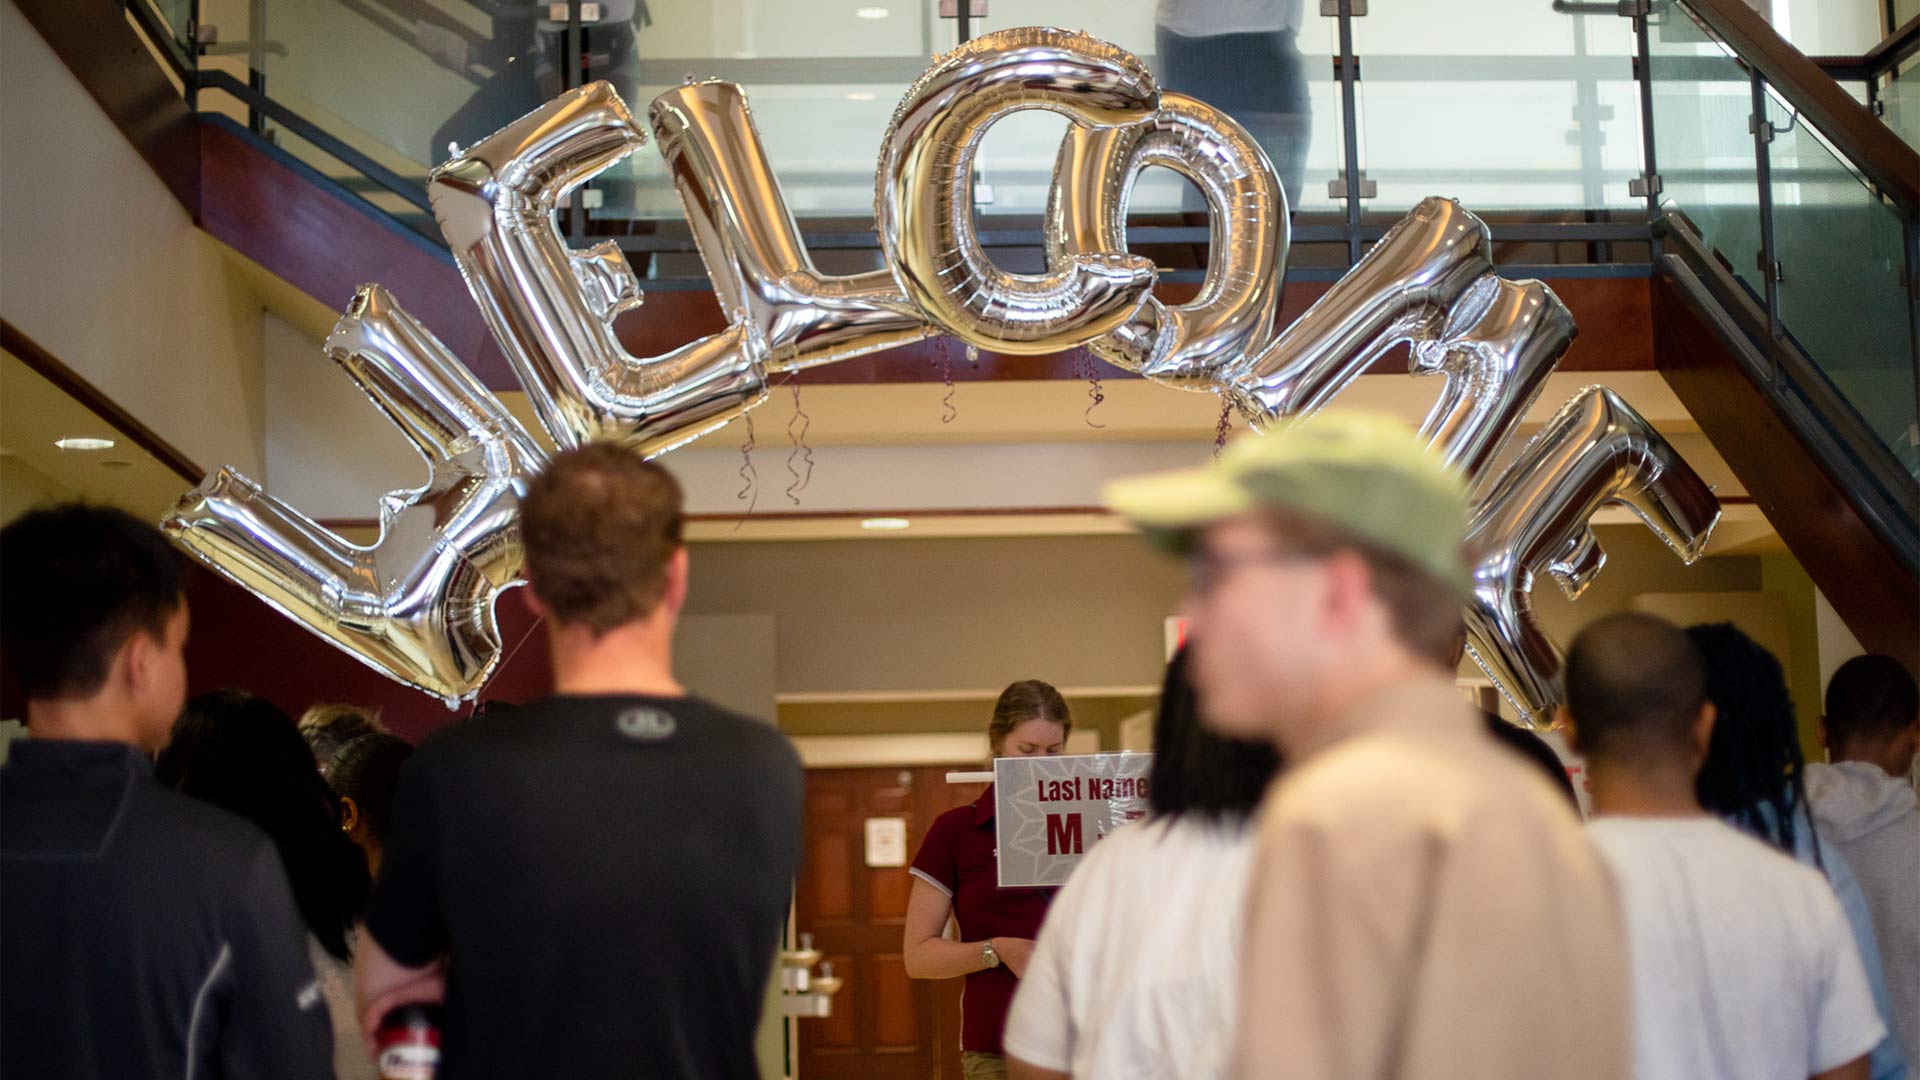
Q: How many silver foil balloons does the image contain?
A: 7